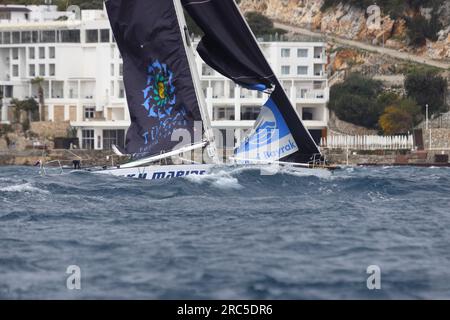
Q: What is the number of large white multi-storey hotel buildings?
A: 1